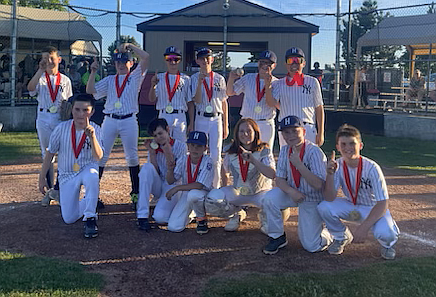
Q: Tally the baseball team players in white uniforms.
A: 12